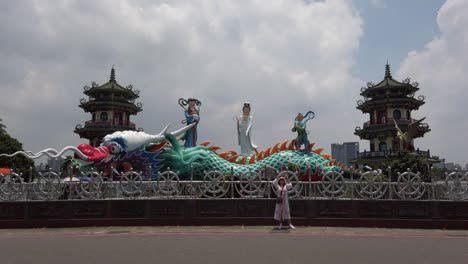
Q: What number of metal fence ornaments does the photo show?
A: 12